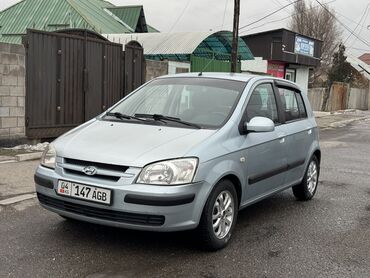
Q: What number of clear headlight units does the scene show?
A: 2